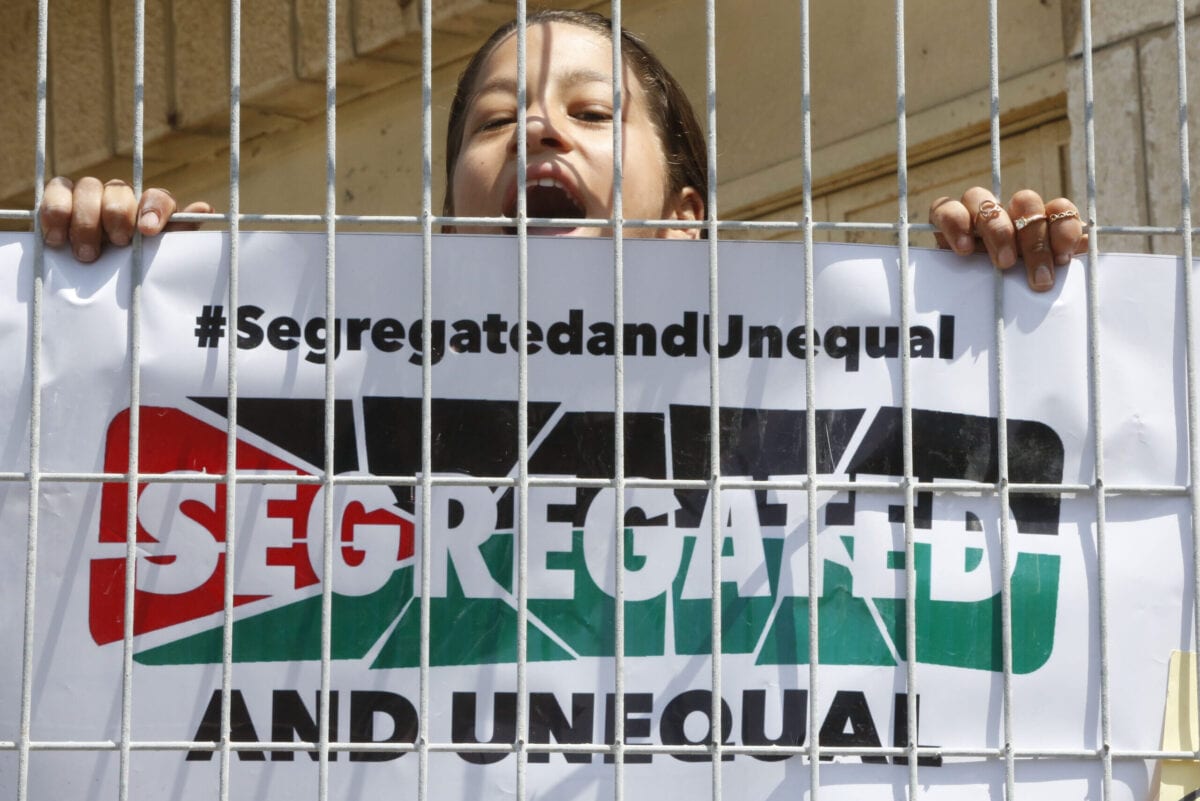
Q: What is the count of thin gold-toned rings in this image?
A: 3